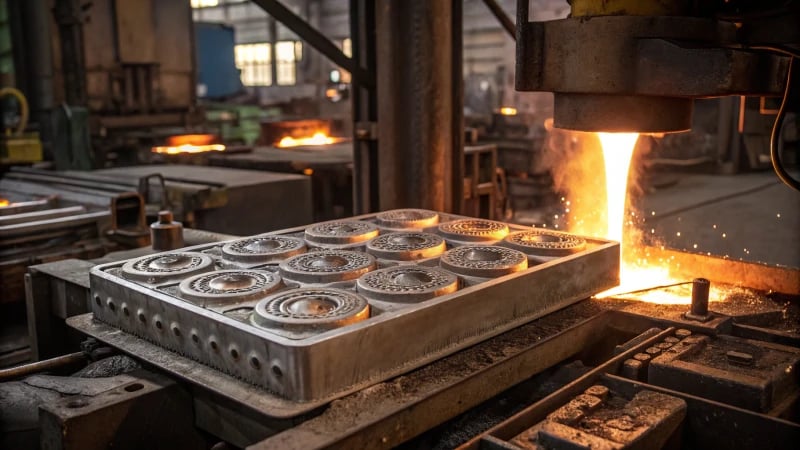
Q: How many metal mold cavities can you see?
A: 12